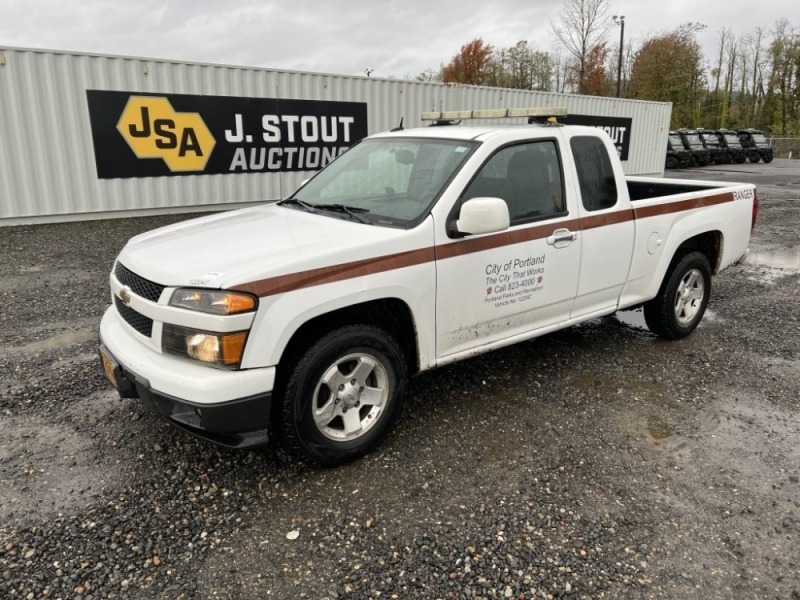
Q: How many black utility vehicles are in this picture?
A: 5